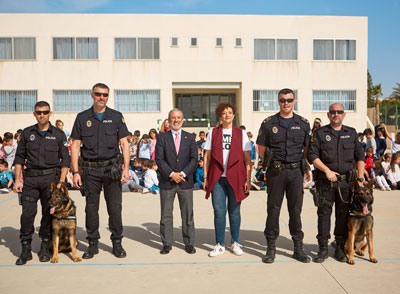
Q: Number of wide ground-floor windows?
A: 5